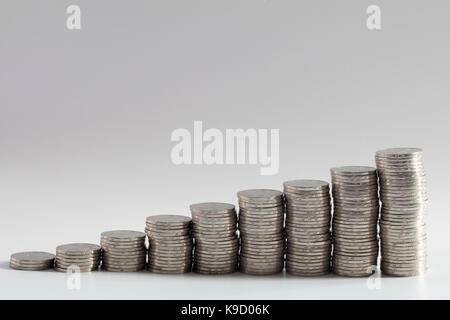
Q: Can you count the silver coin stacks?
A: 9